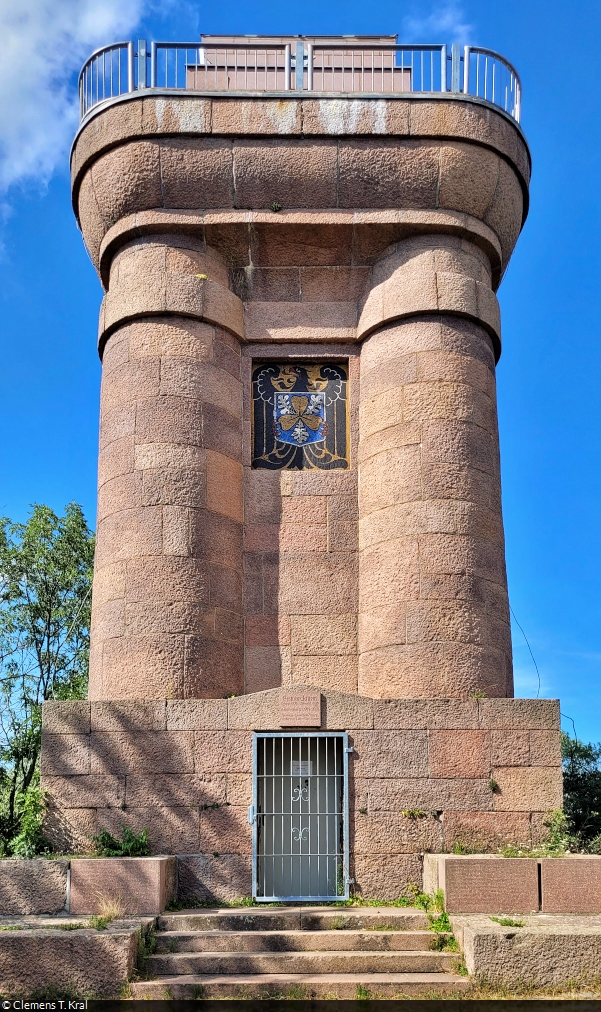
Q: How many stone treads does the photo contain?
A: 4